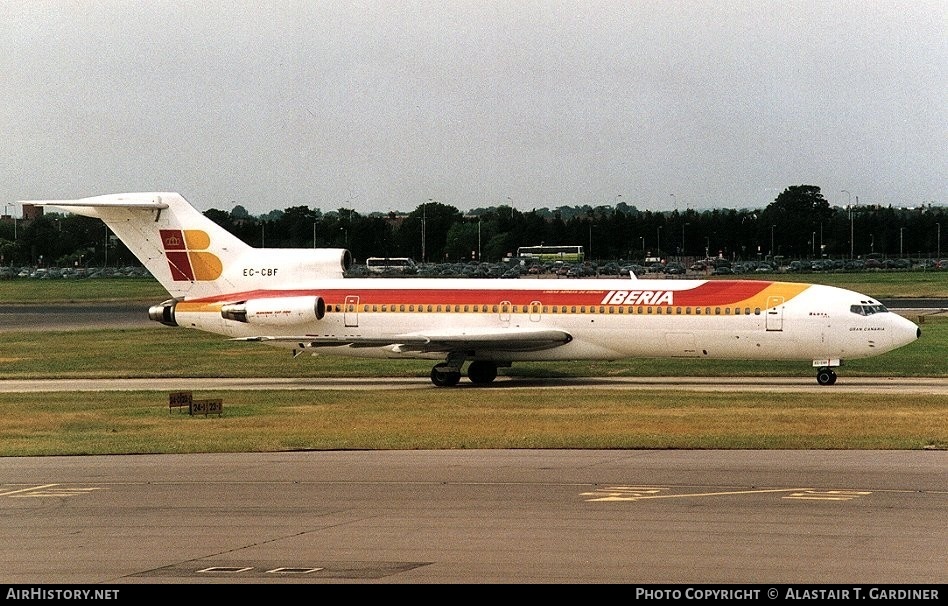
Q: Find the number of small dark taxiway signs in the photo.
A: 2